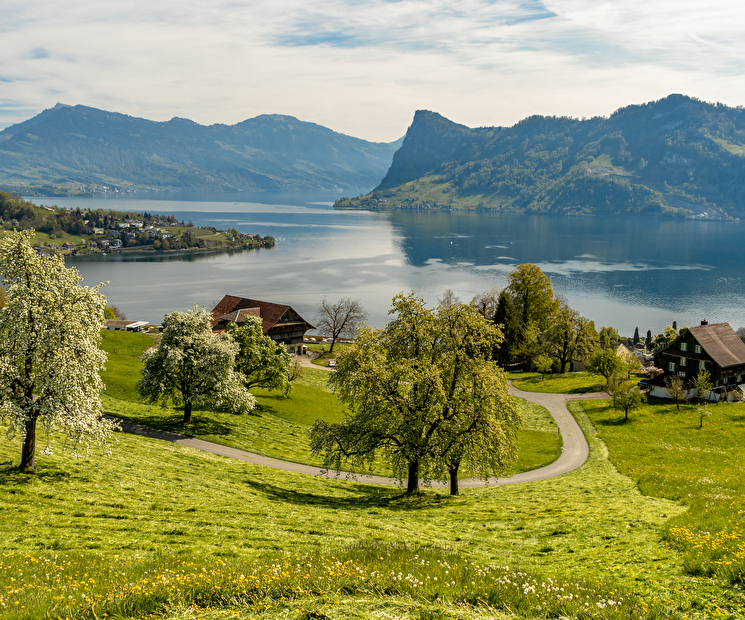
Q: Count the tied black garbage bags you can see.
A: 0